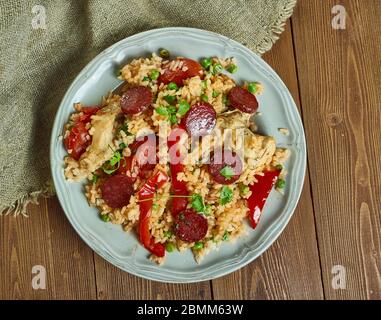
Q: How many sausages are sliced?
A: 6